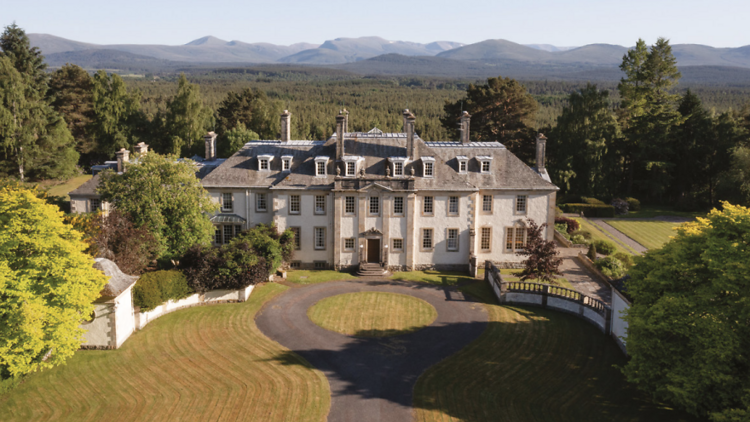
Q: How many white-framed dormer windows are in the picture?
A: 8